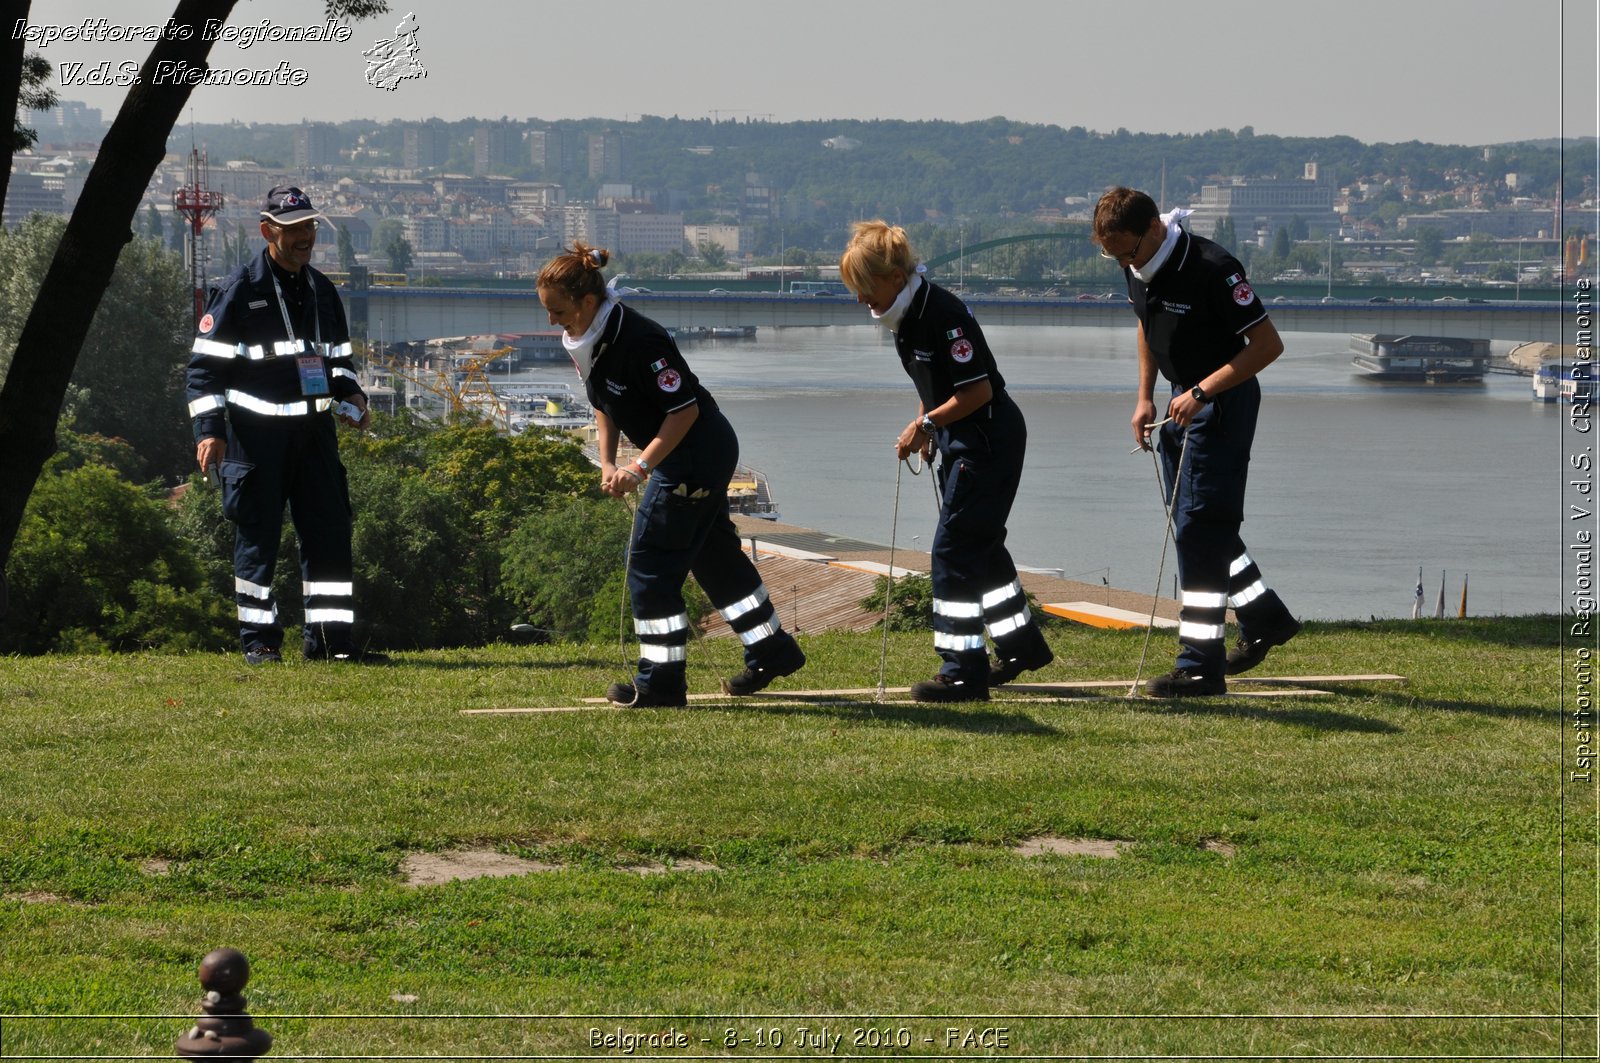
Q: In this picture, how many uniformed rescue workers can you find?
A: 4